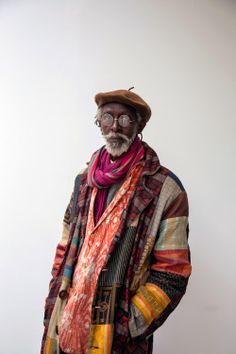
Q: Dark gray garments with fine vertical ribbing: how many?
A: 1